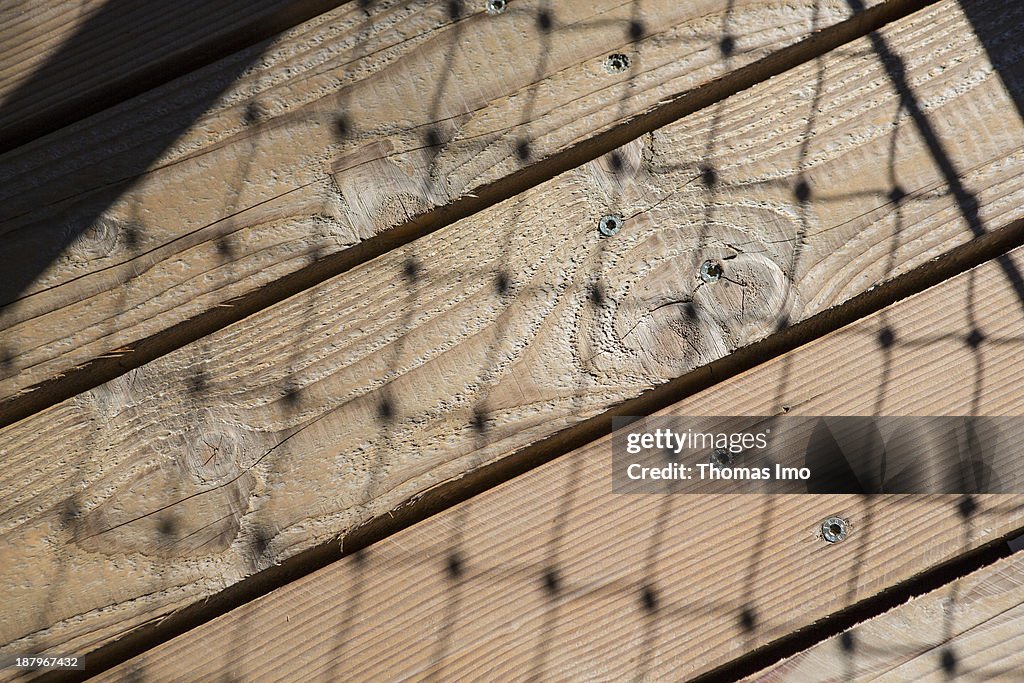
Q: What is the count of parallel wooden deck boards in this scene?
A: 5